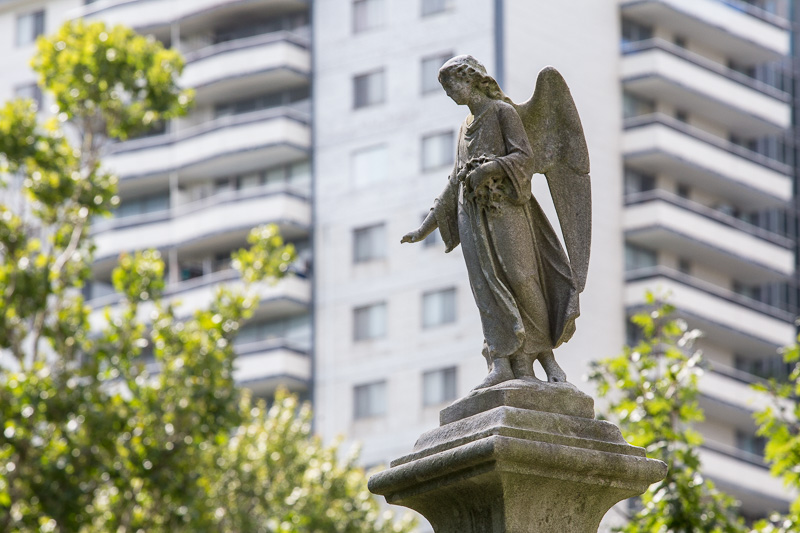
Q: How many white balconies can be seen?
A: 13